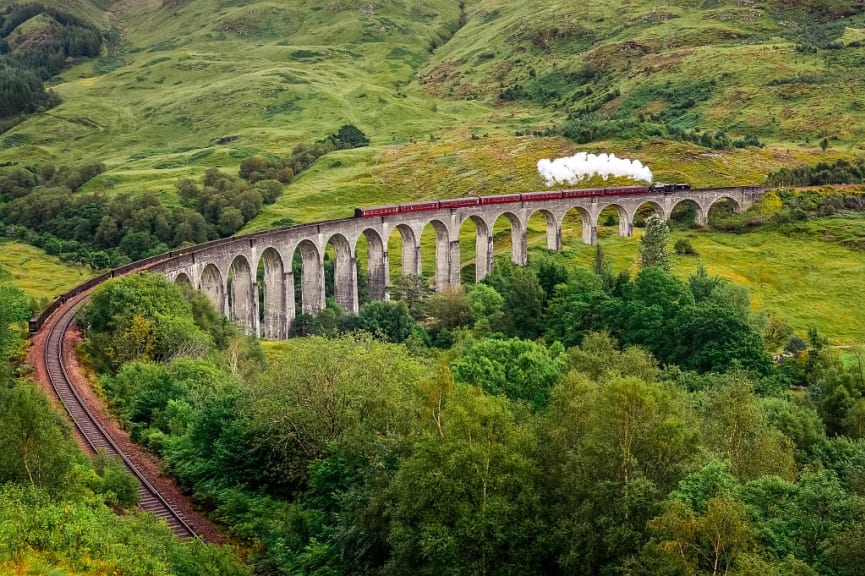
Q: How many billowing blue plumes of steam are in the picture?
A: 0